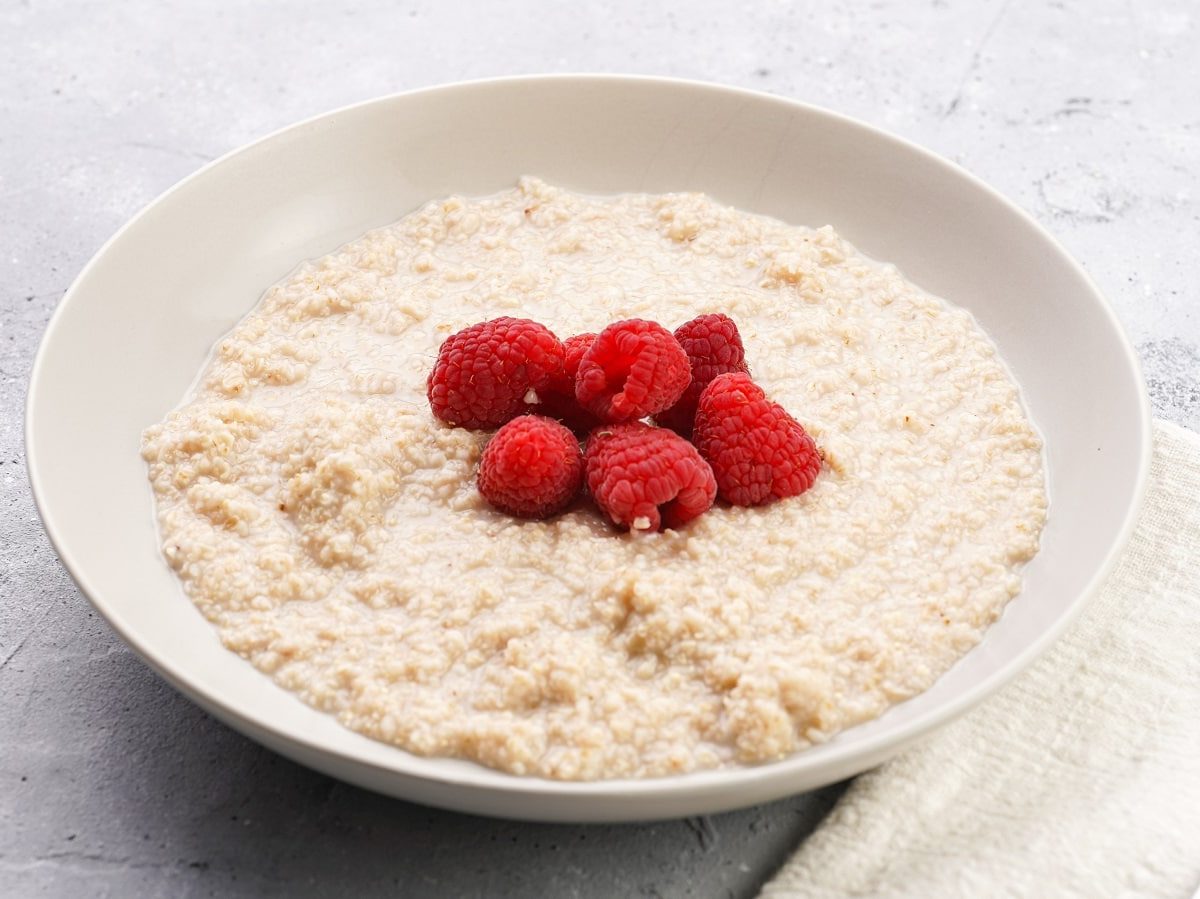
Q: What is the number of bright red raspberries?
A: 7